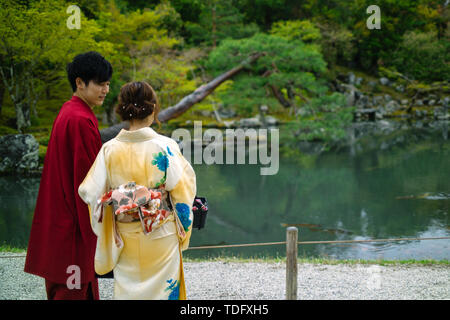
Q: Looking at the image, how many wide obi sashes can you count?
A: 1